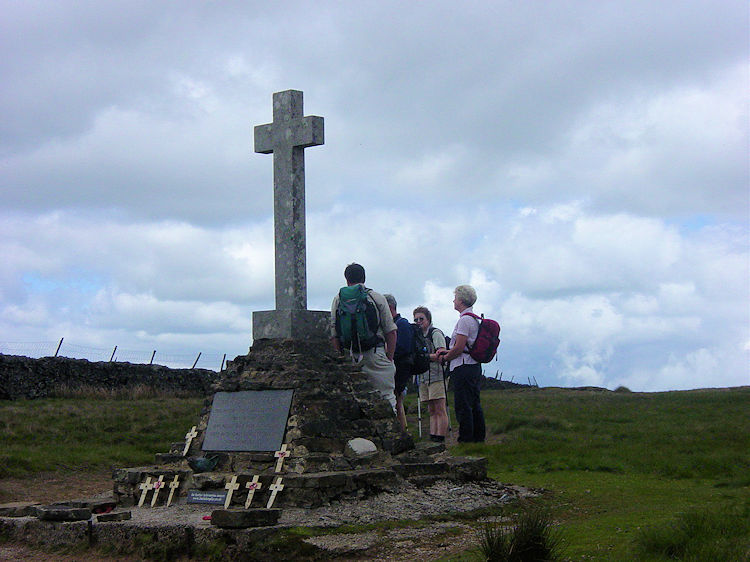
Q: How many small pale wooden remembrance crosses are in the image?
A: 8